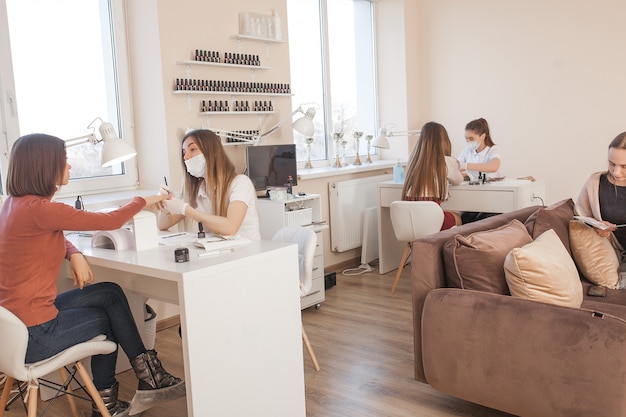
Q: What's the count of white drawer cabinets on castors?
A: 1